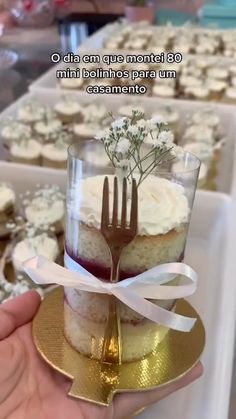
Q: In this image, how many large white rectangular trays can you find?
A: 4